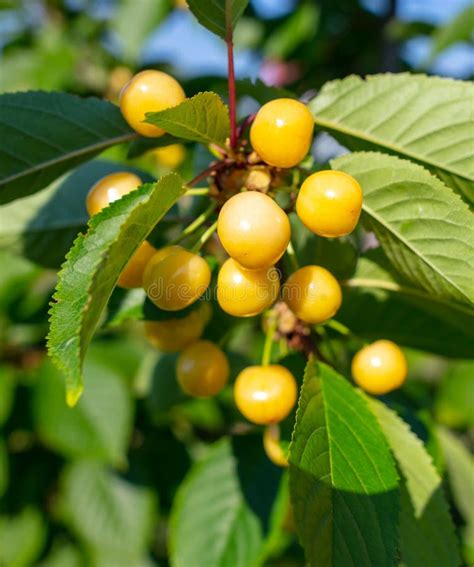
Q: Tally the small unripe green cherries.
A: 0